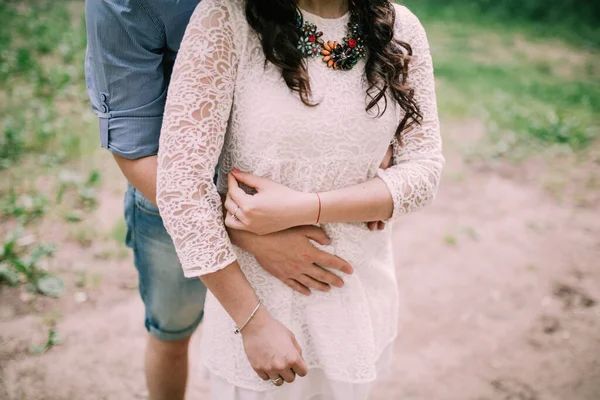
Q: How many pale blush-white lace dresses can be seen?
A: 1